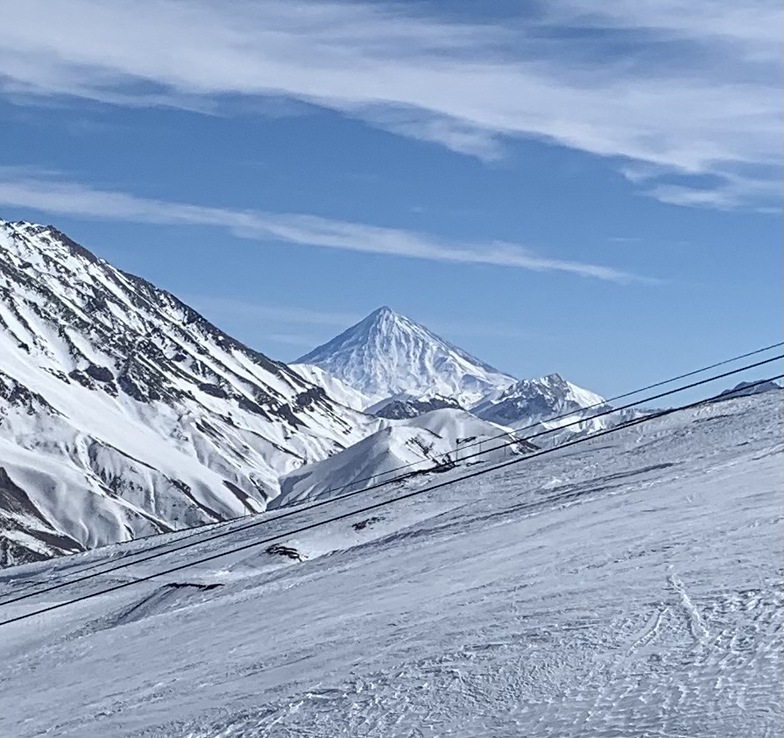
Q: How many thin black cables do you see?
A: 3